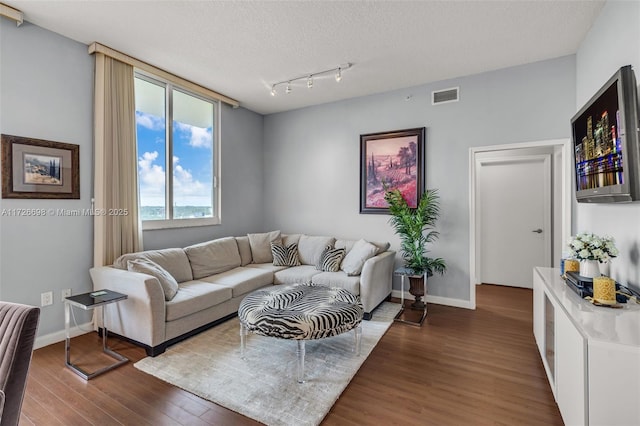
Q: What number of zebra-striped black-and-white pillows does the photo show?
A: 2